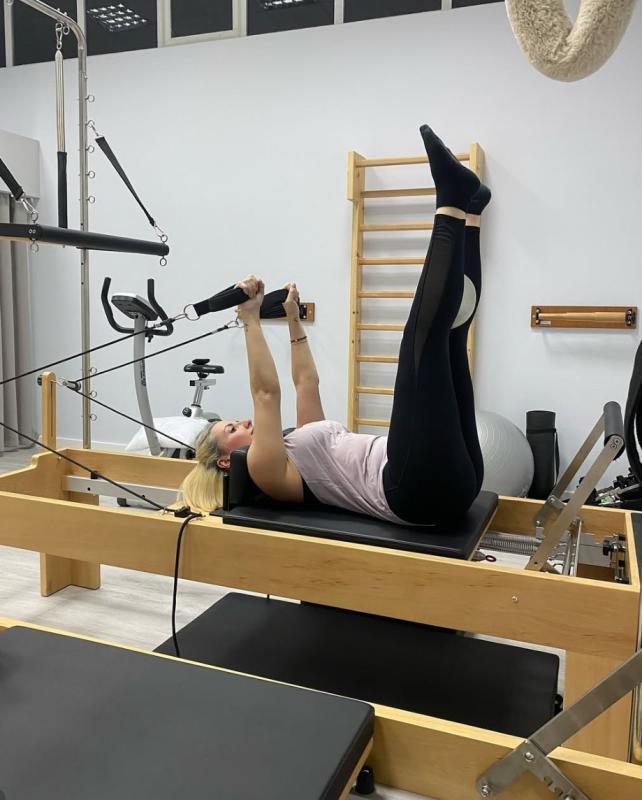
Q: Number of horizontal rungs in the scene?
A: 9